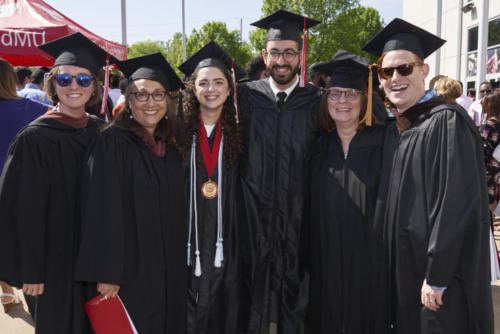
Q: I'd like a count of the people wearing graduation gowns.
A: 6